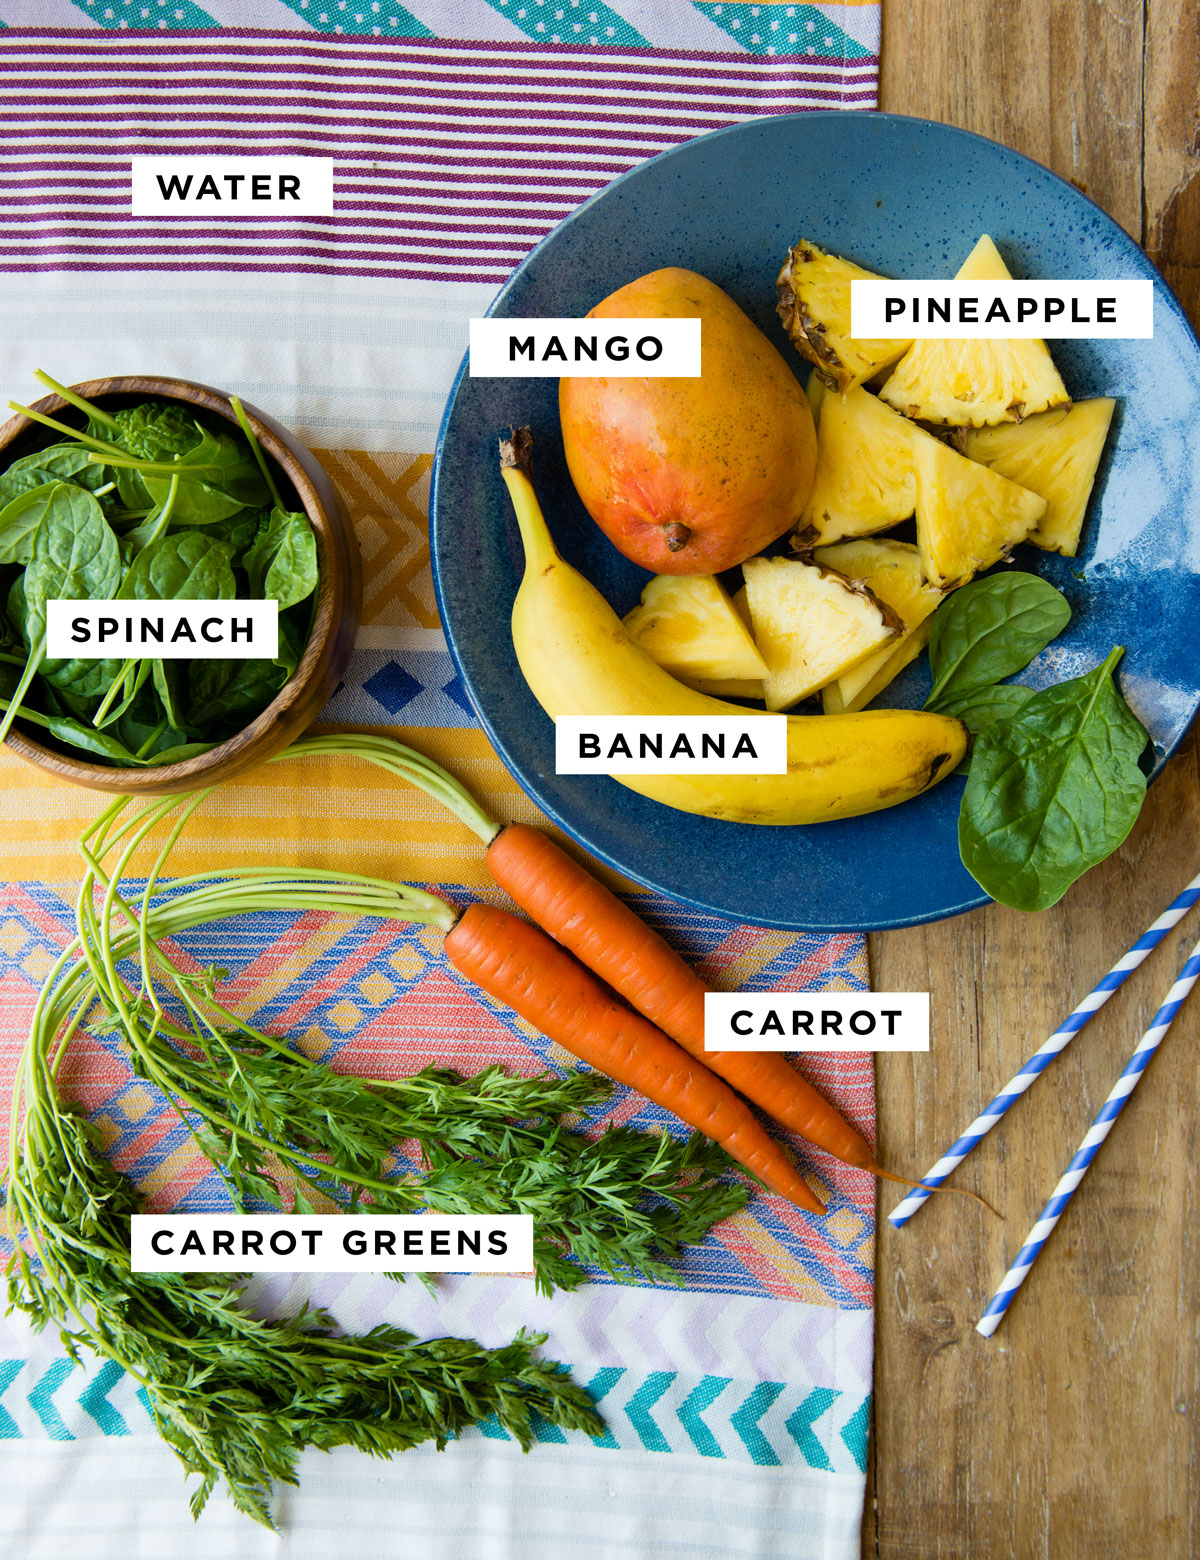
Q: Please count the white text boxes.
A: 7